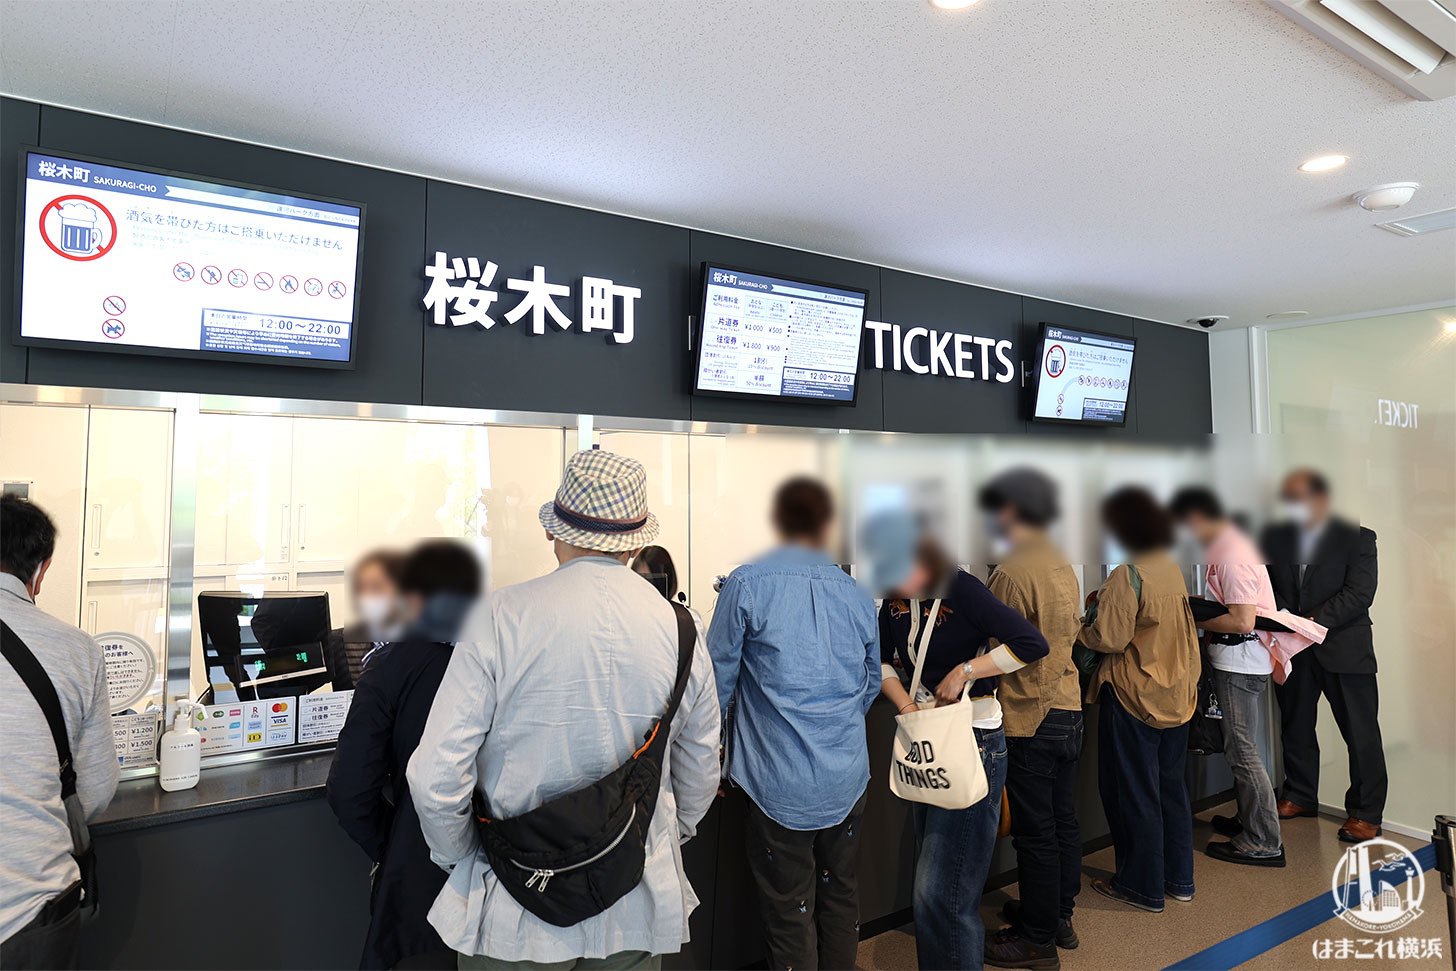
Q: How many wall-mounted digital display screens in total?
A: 3